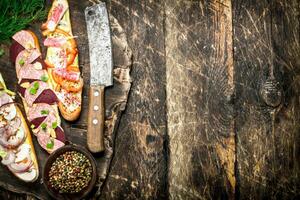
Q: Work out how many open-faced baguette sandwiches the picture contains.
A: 3